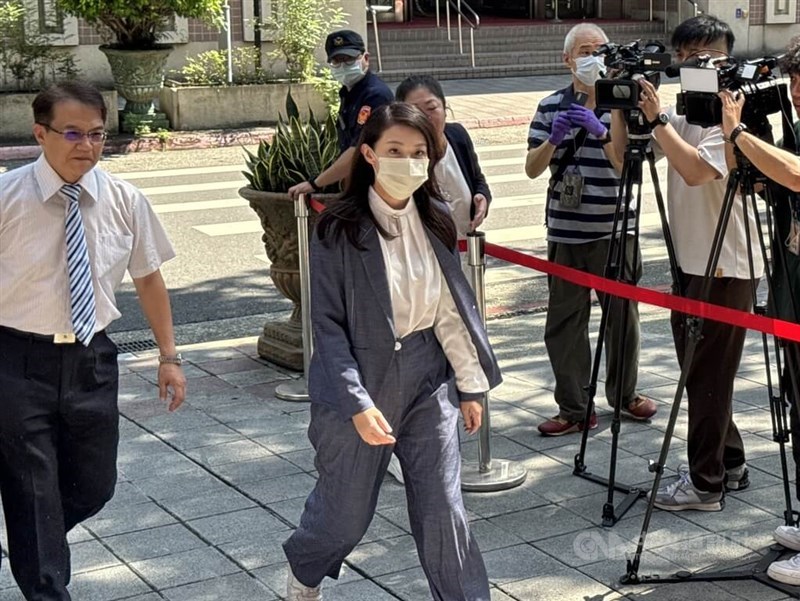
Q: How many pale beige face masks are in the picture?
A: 1